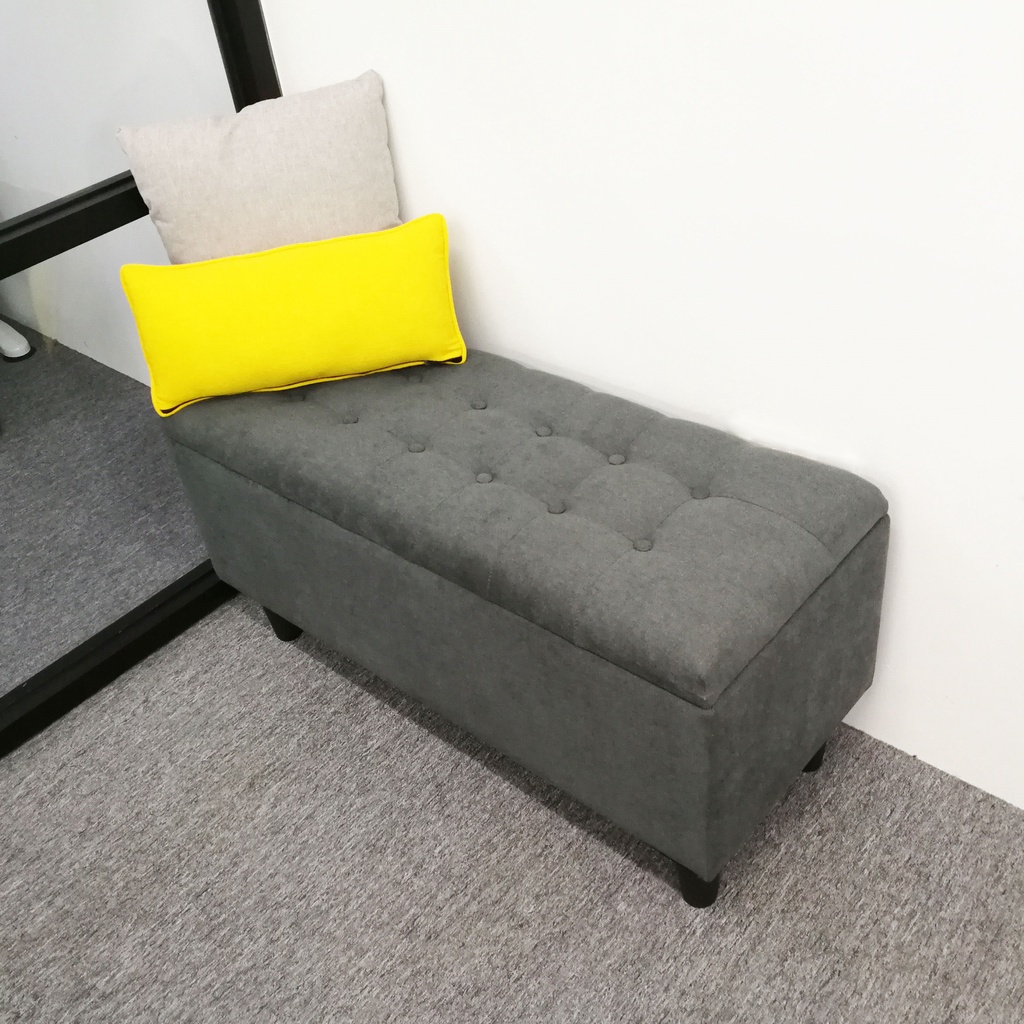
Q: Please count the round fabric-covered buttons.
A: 11